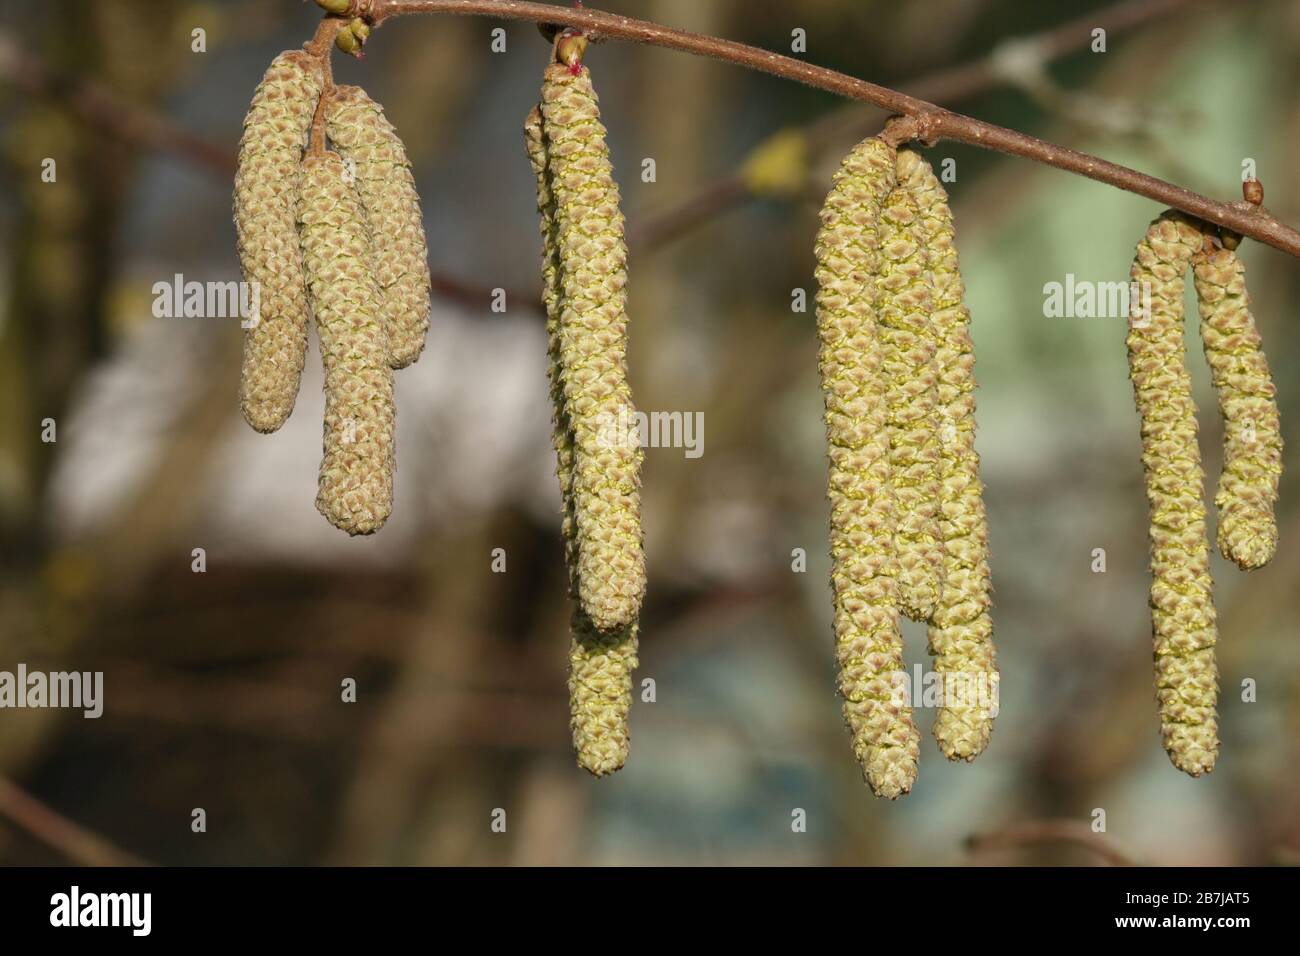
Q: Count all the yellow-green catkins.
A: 10